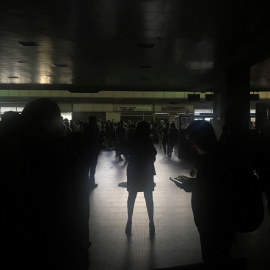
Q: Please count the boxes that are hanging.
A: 3